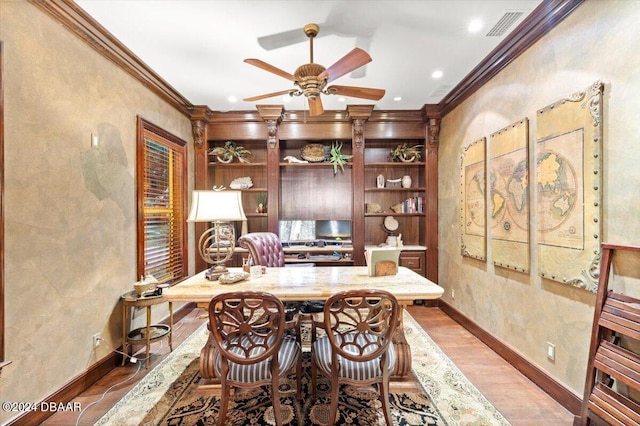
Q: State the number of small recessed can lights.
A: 6